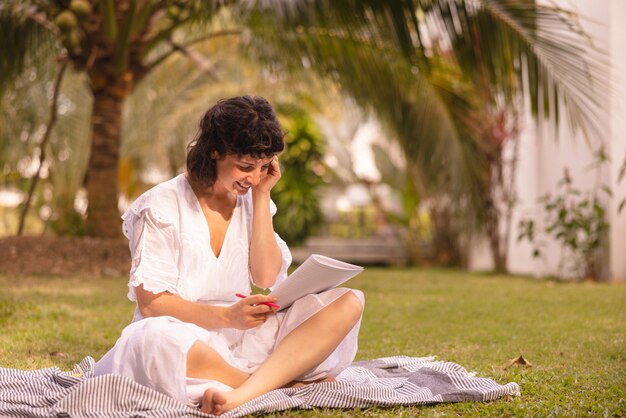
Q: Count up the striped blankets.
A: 1